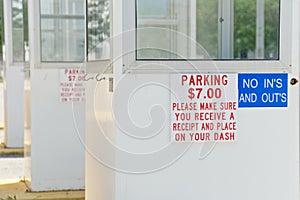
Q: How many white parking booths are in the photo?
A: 3